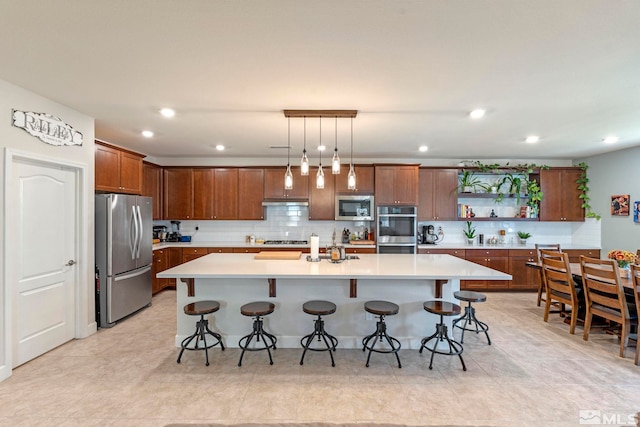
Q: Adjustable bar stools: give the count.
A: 6